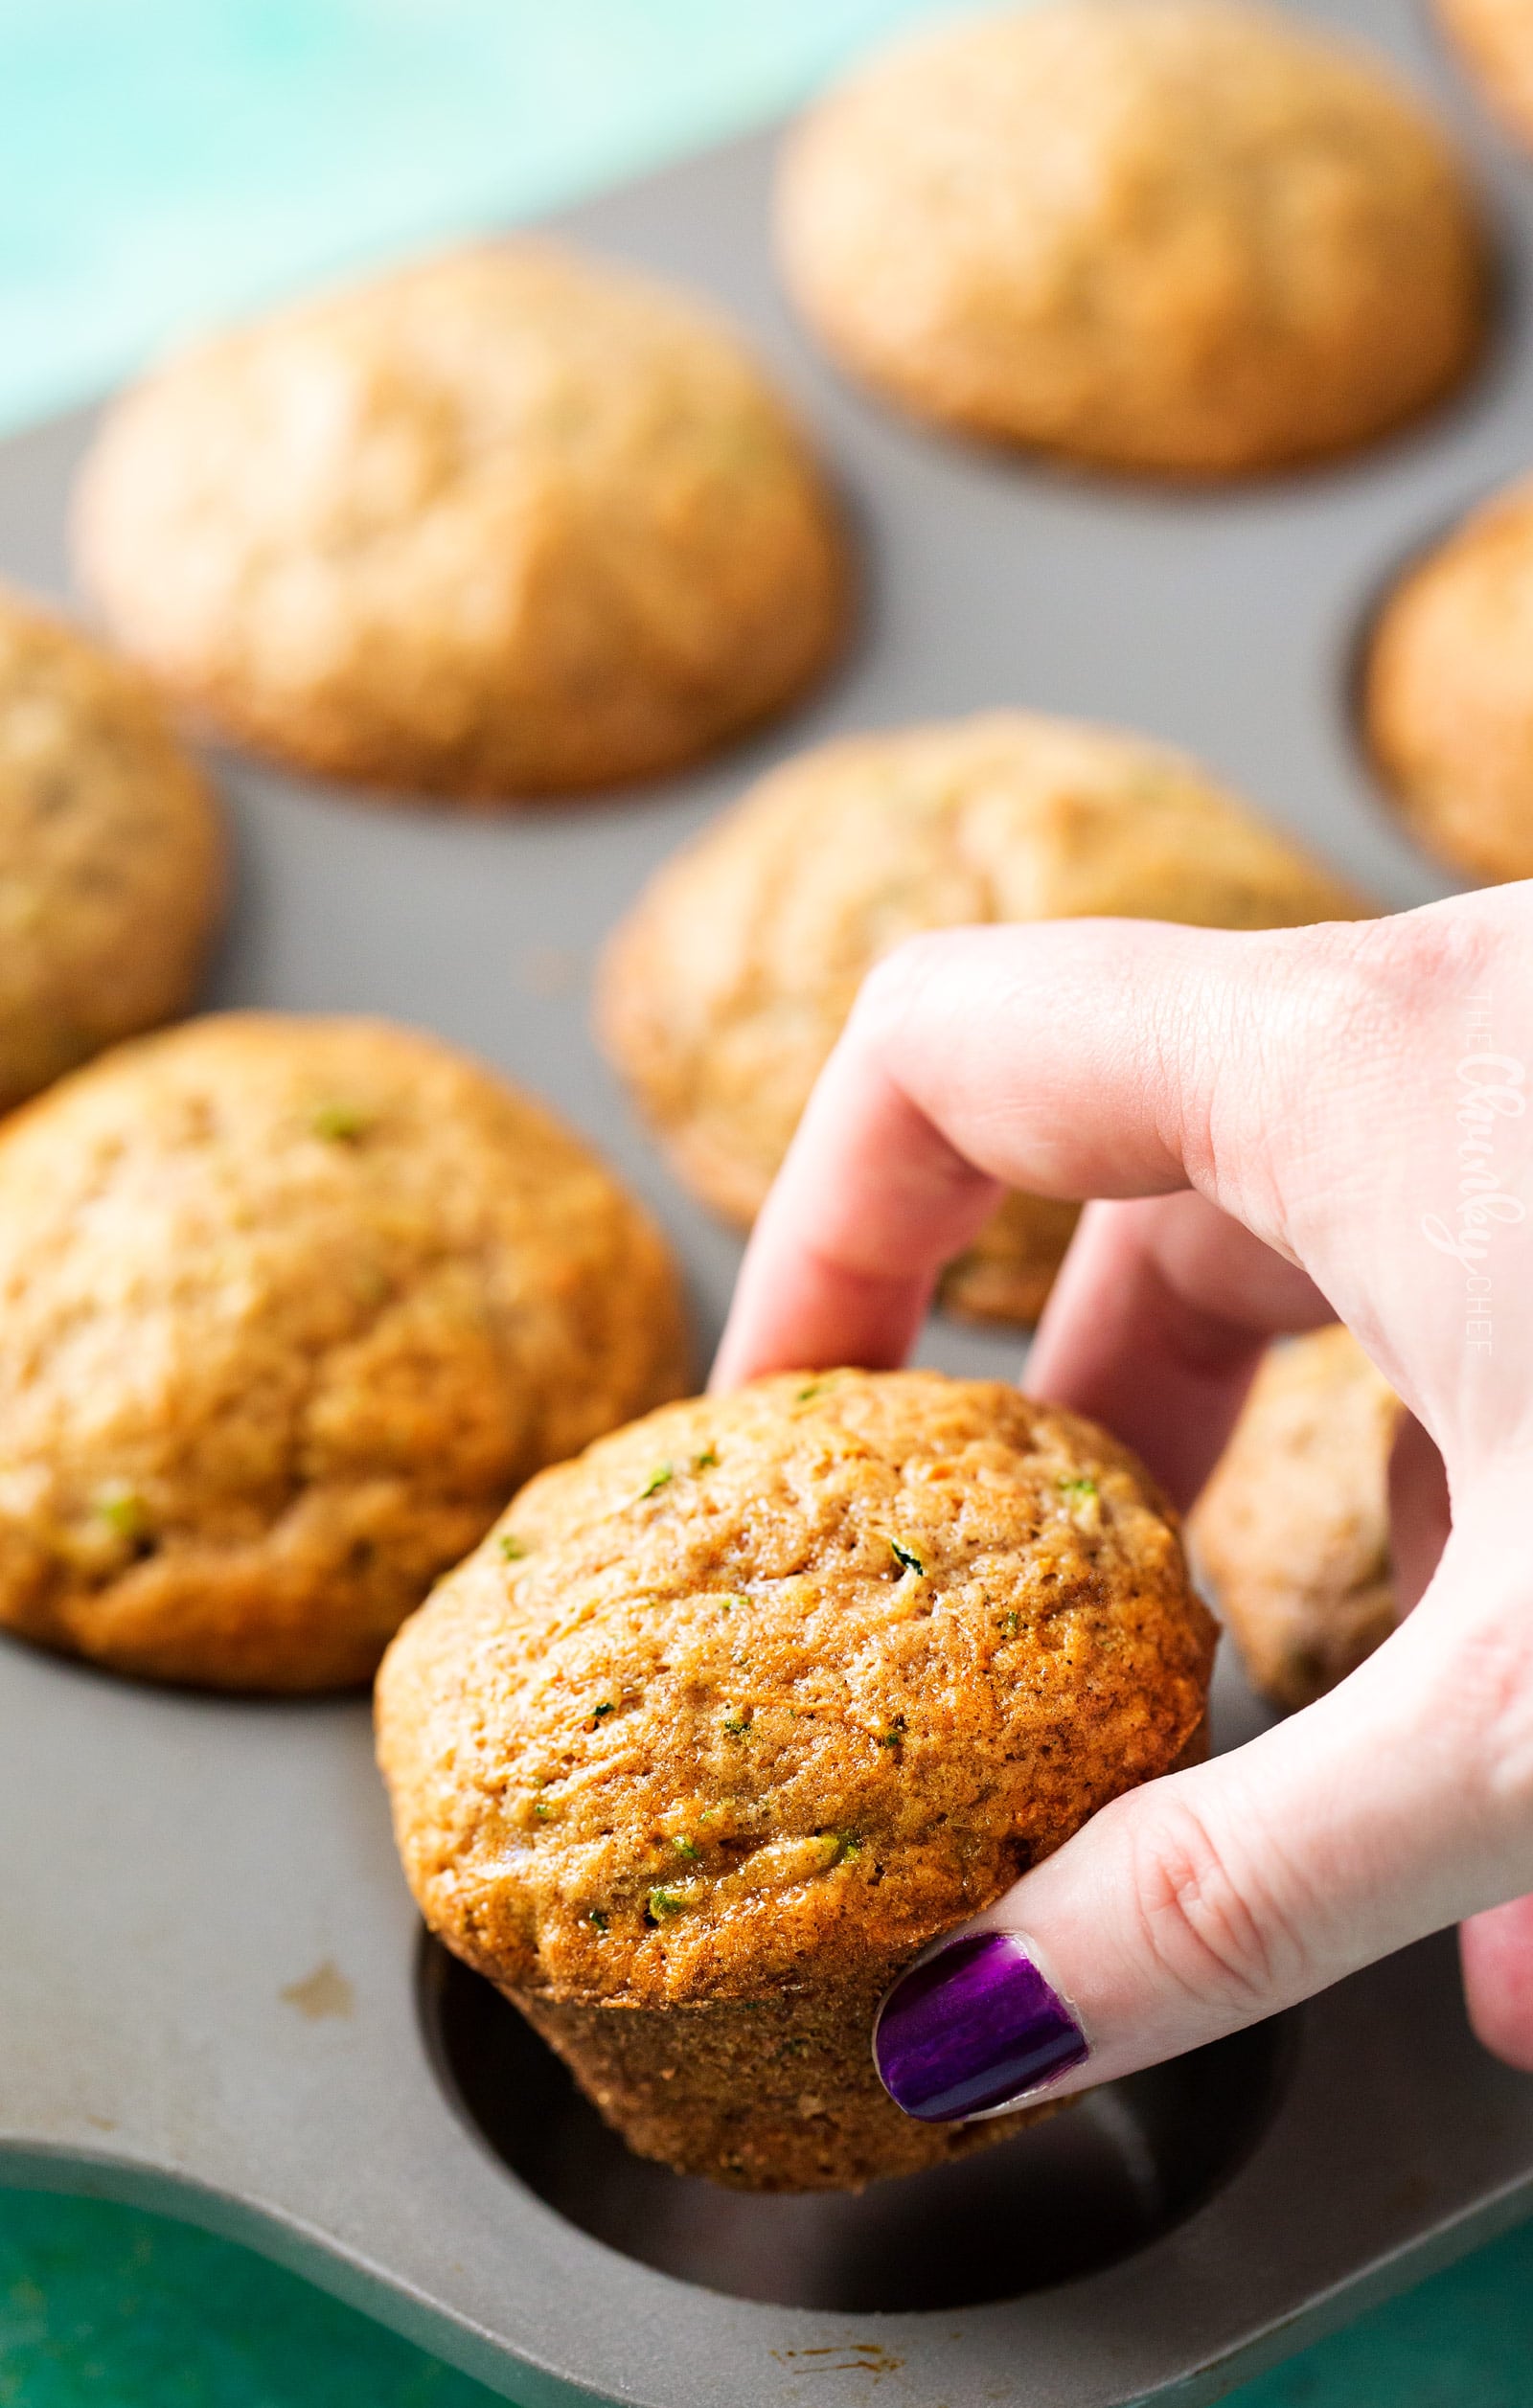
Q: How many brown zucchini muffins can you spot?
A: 9